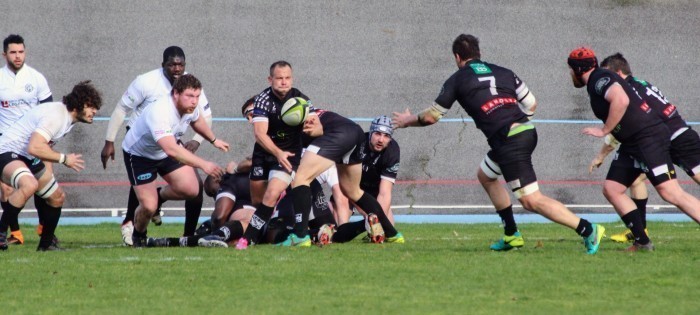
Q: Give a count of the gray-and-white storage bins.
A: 0